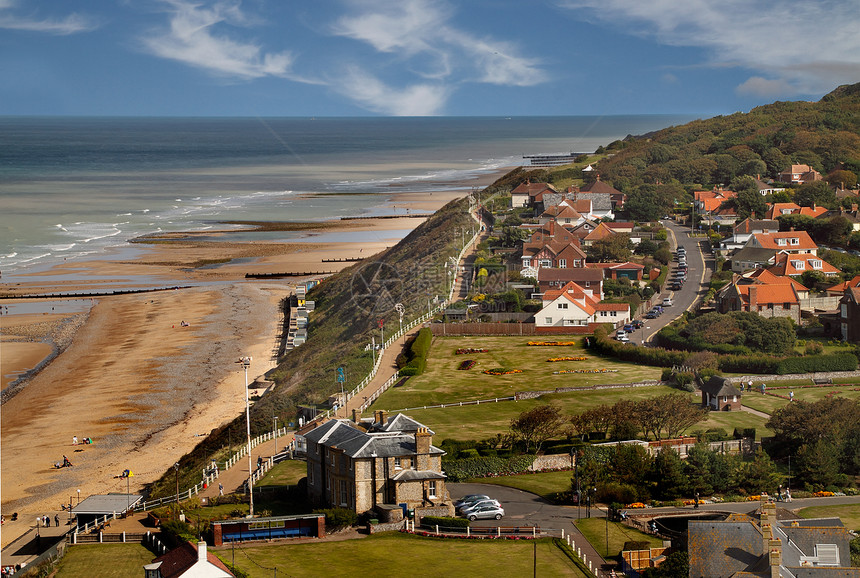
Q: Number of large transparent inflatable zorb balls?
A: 0